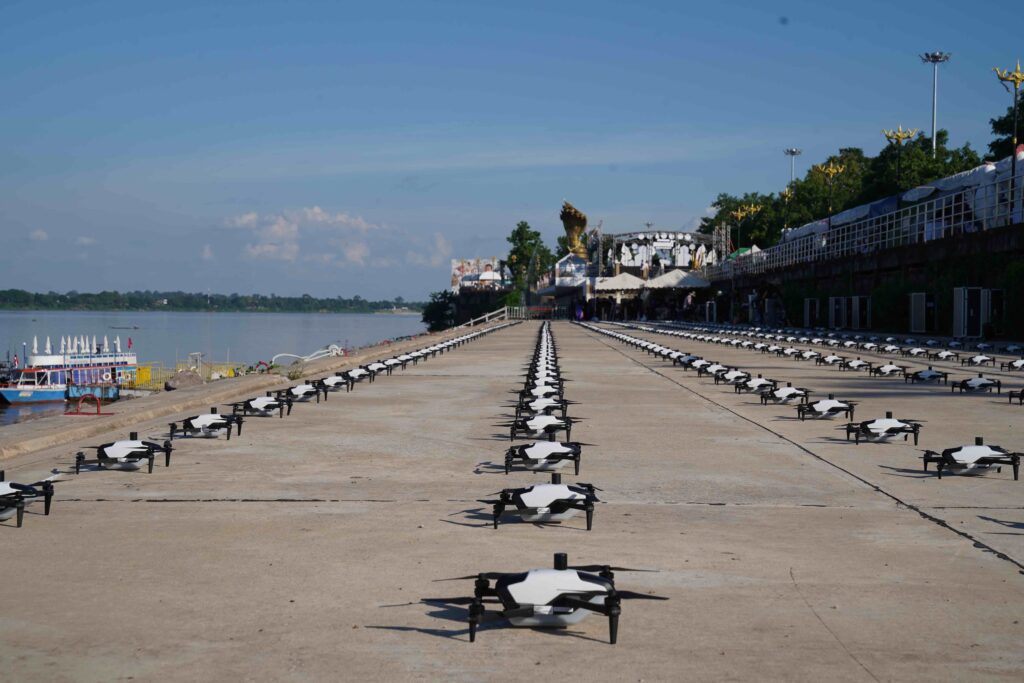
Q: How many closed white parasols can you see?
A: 10